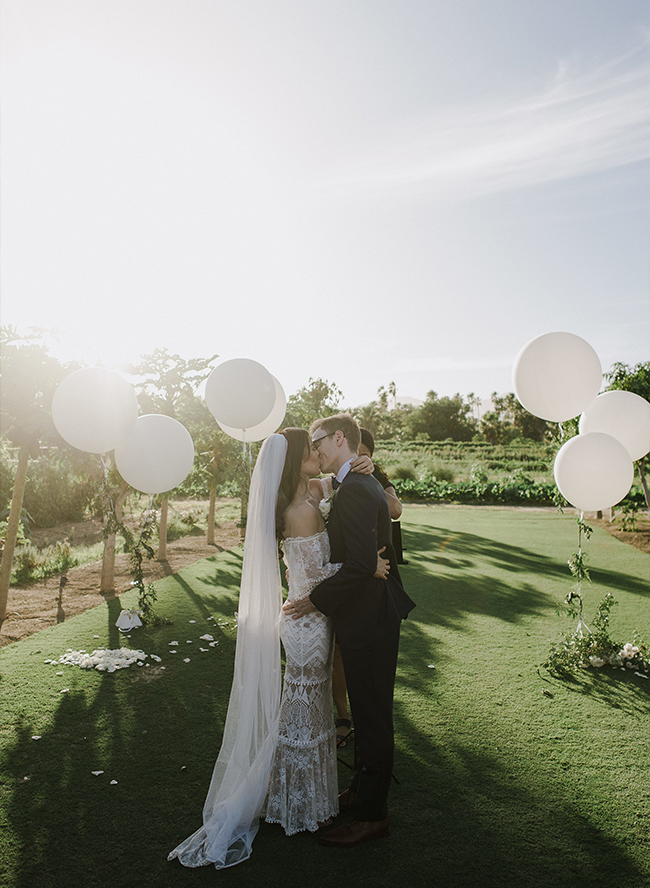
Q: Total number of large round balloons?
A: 7